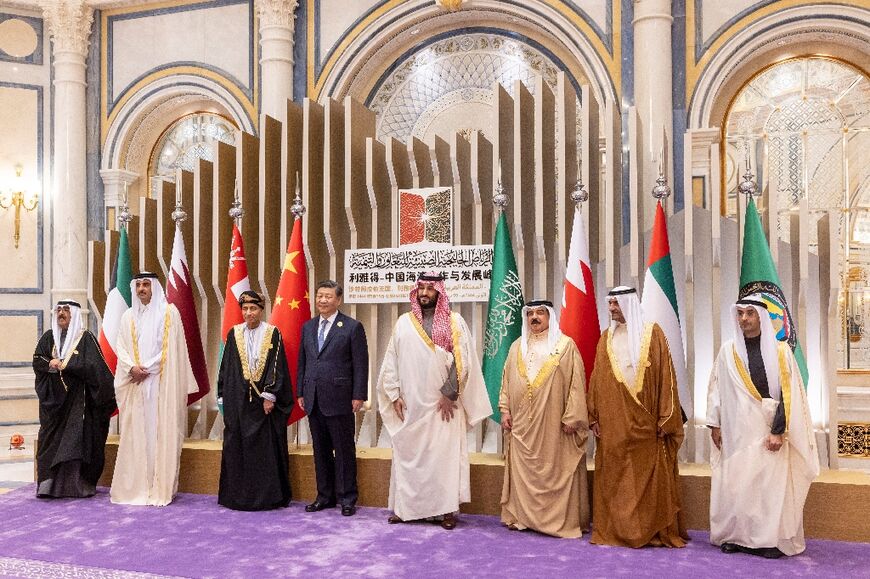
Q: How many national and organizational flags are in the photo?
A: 8